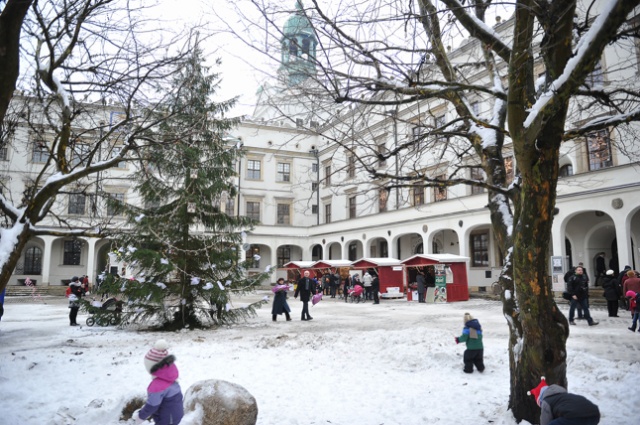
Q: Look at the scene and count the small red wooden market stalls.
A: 4